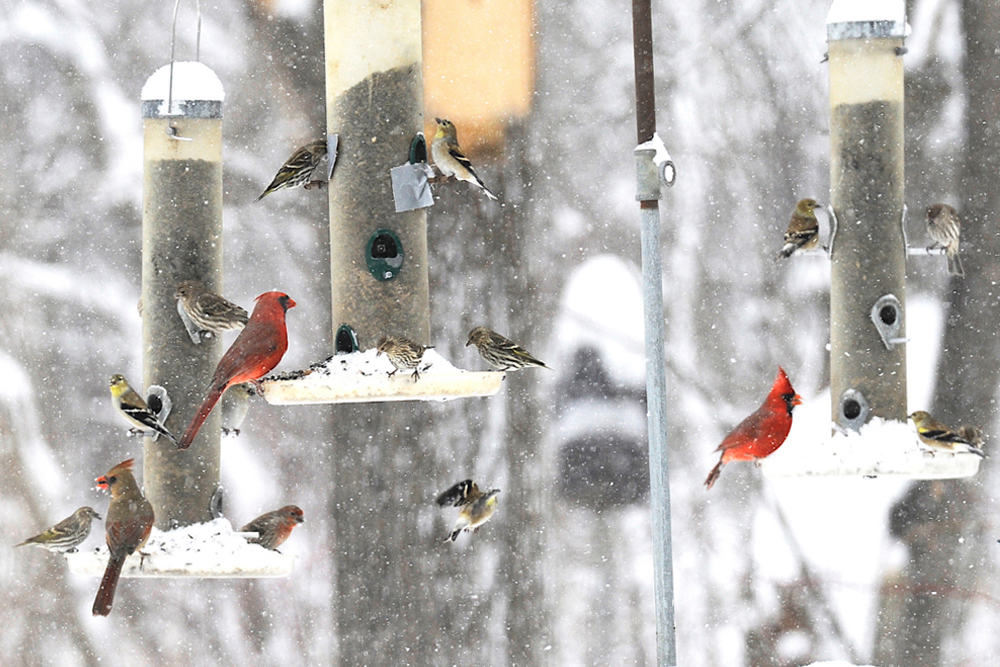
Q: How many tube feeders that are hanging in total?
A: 3